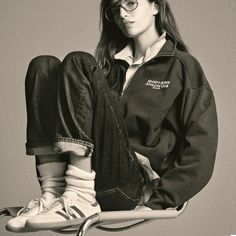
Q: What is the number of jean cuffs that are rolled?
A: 2